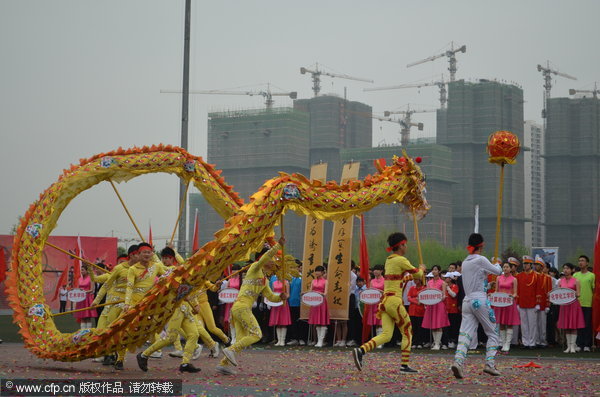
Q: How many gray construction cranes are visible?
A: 8